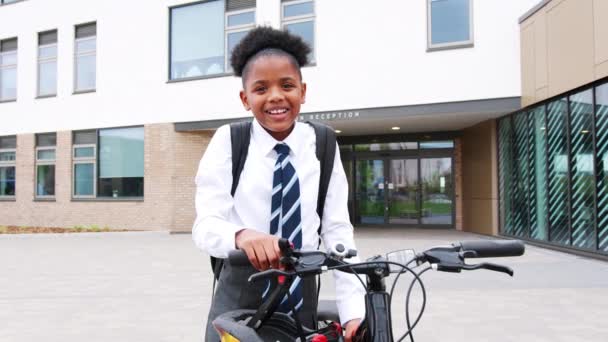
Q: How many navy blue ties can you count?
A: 1